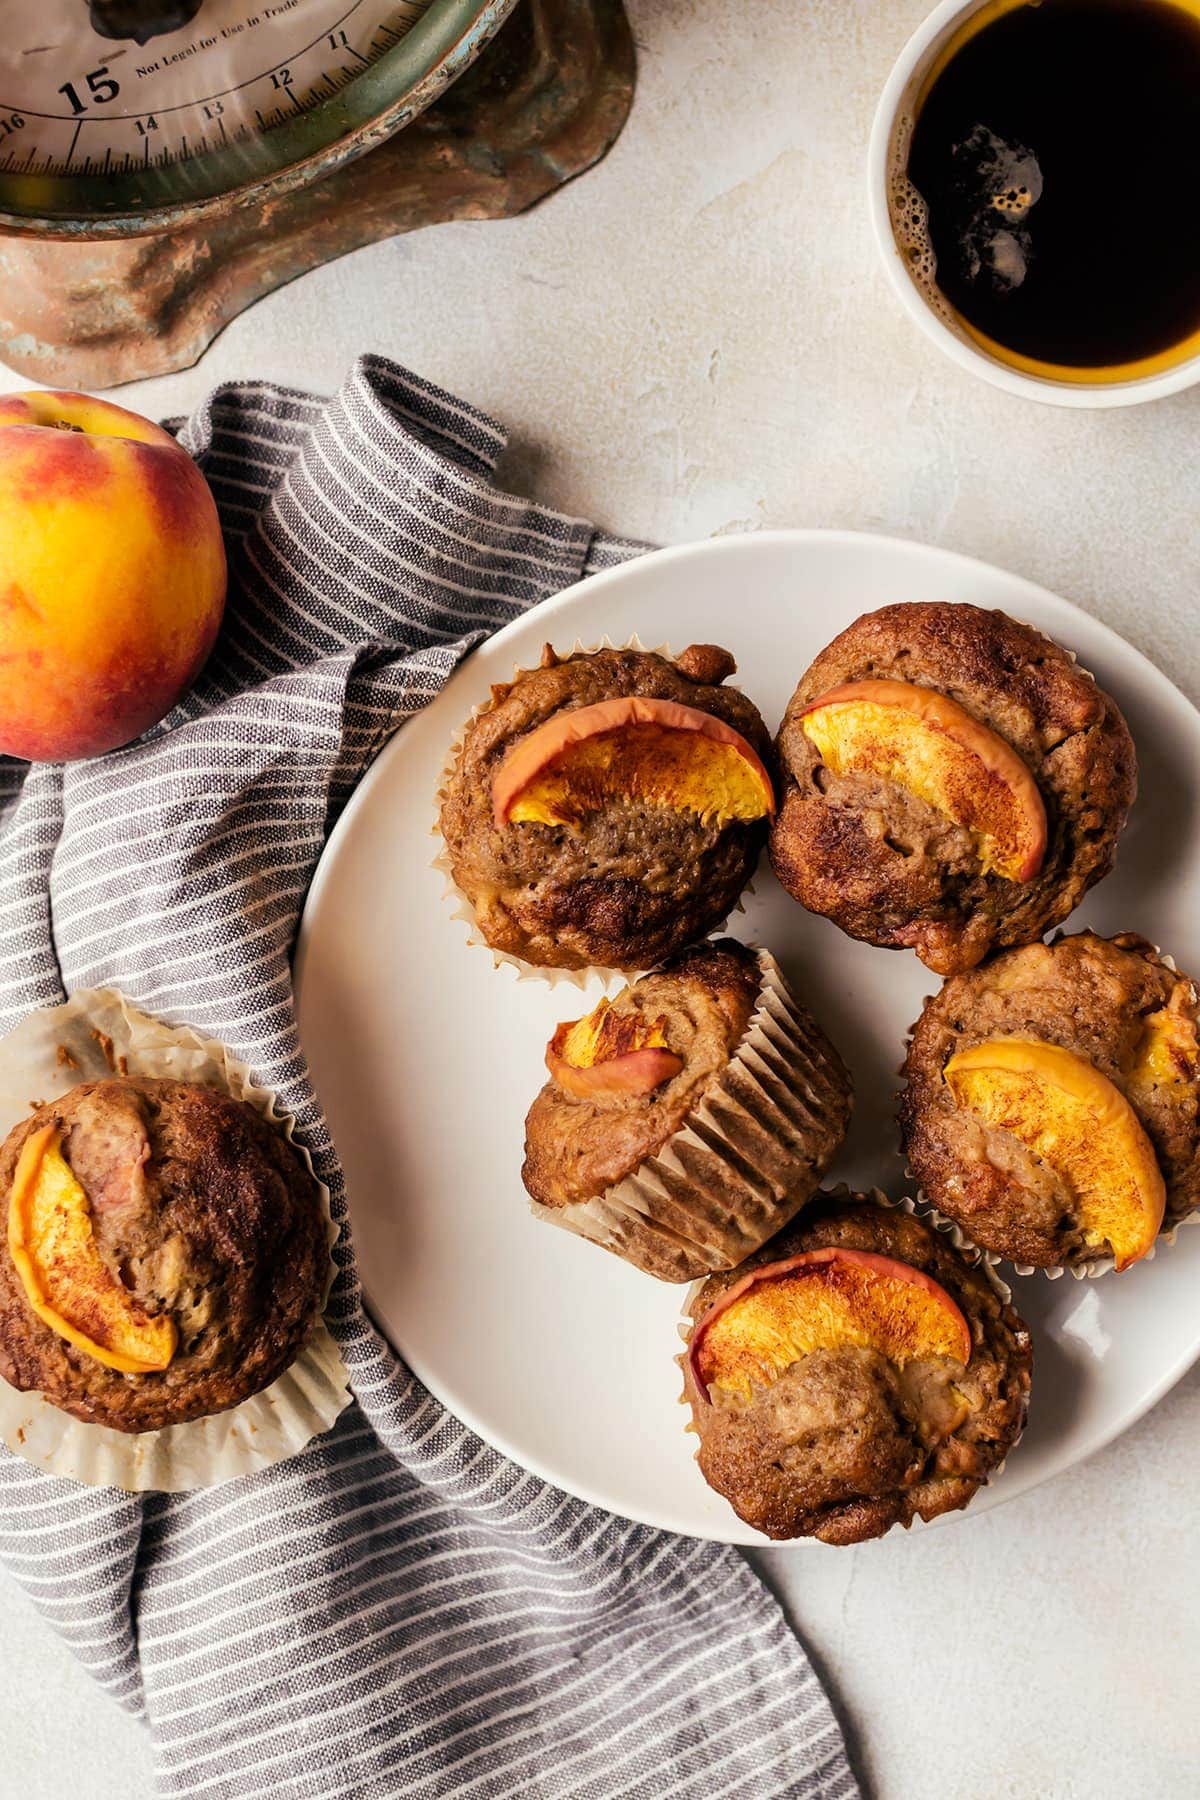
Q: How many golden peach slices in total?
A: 6